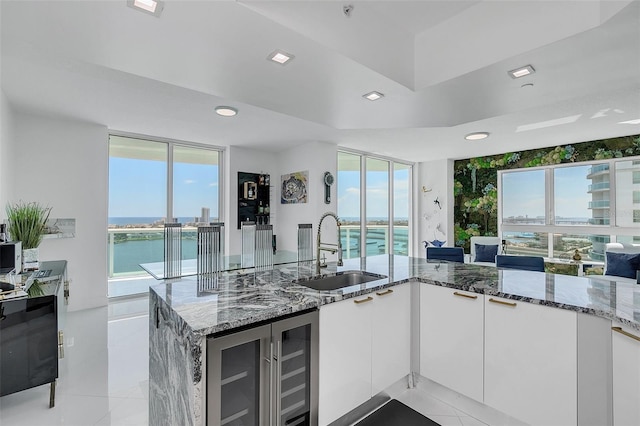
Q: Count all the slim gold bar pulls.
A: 5